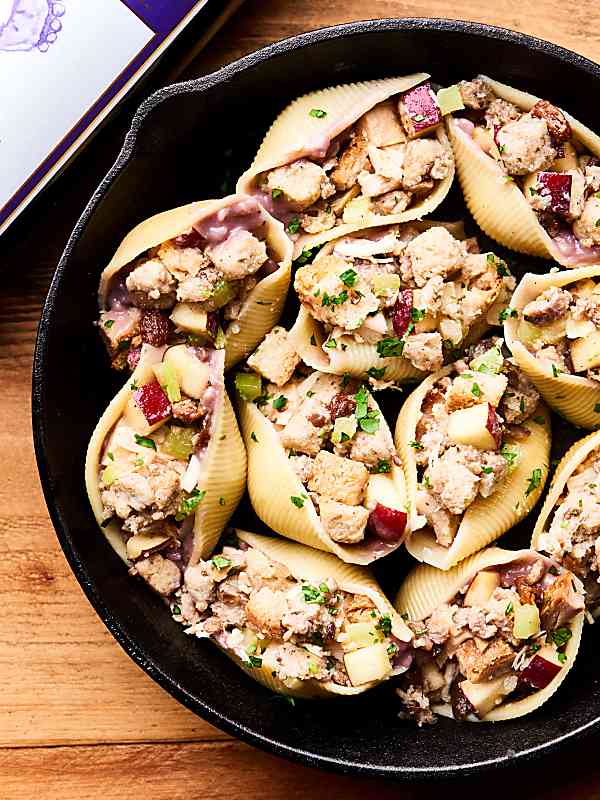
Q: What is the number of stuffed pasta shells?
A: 11